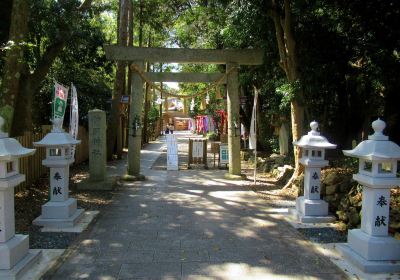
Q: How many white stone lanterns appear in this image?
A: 4